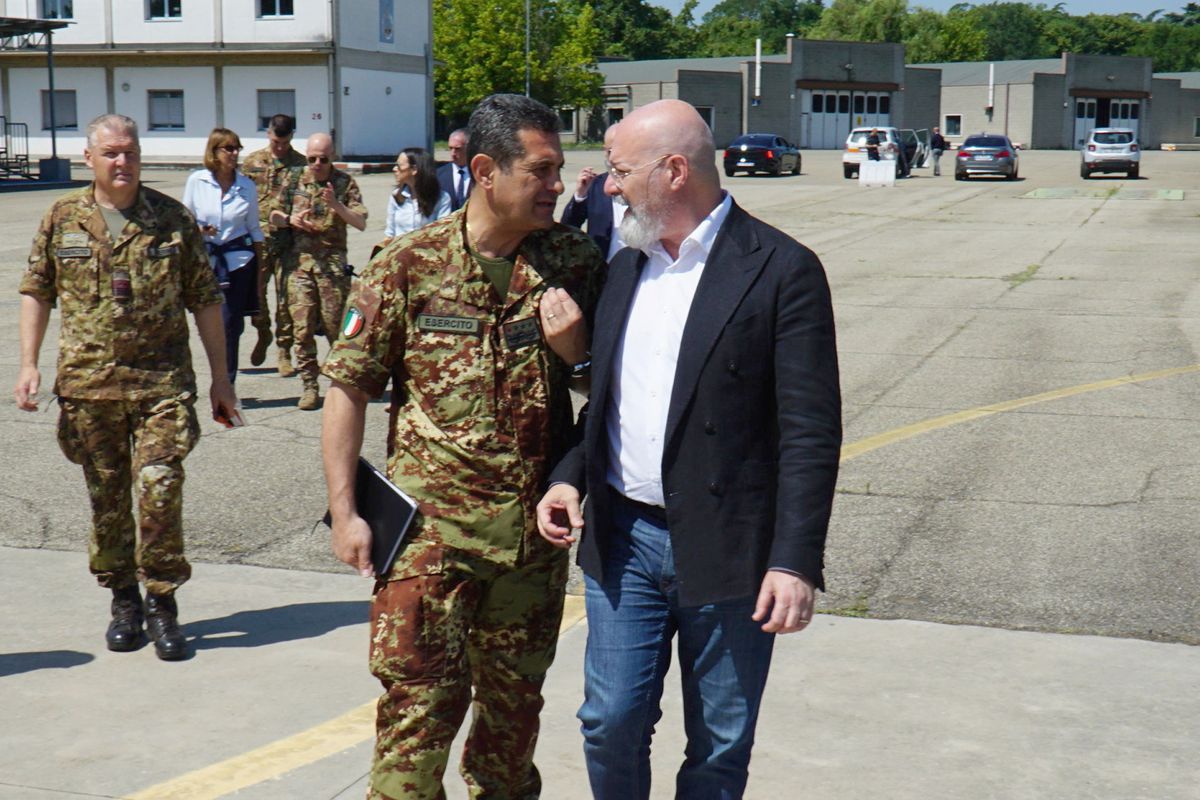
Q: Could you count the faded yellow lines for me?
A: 2